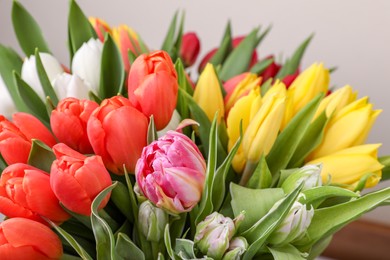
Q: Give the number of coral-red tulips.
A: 7